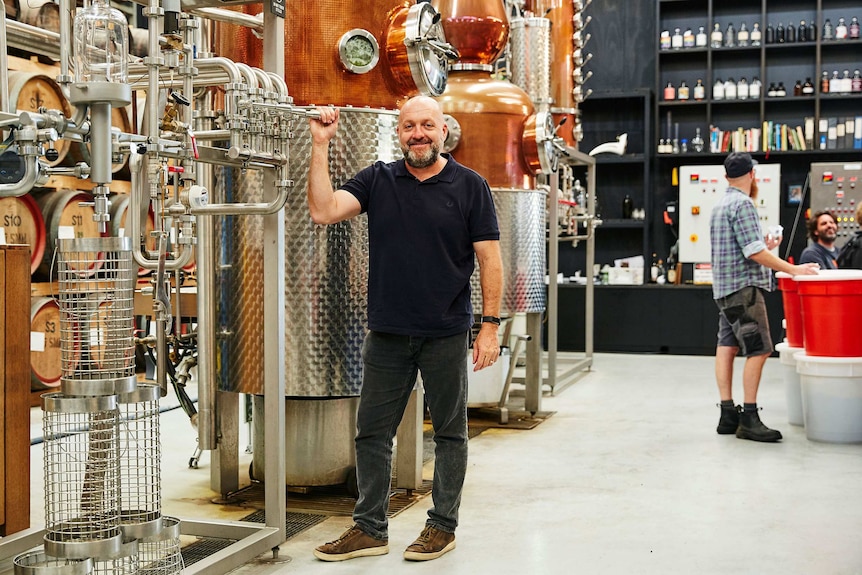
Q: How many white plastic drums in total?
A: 2